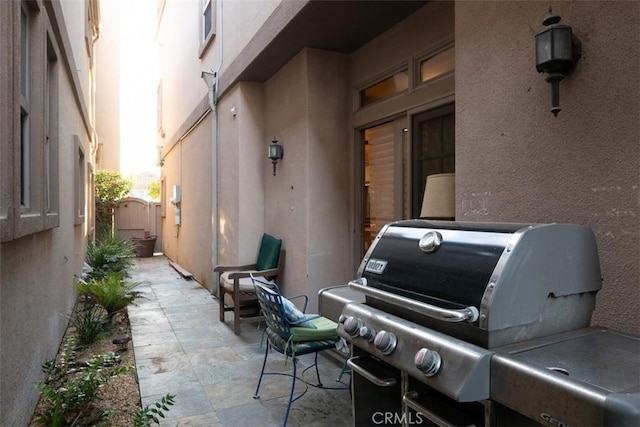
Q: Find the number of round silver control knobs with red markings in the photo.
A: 3